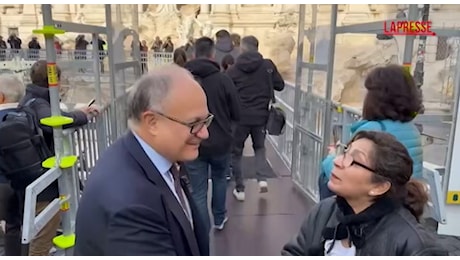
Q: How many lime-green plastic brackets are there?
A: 4